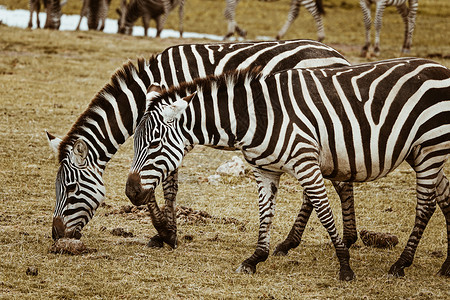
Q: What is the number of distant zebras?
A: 5